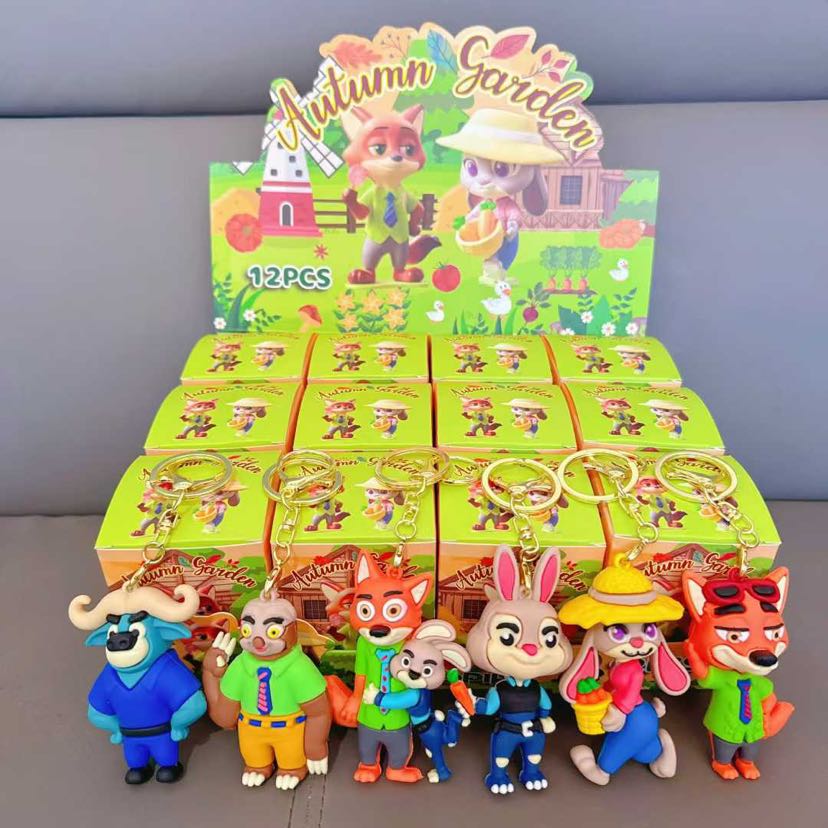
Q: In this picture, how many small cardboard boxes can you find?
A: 12